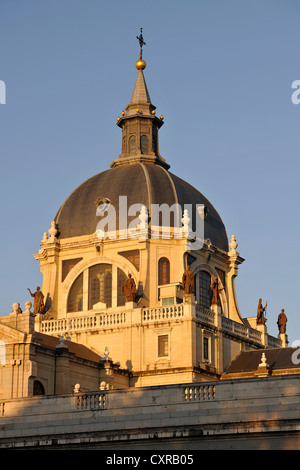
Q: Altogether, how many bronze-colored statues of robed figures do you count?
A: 6